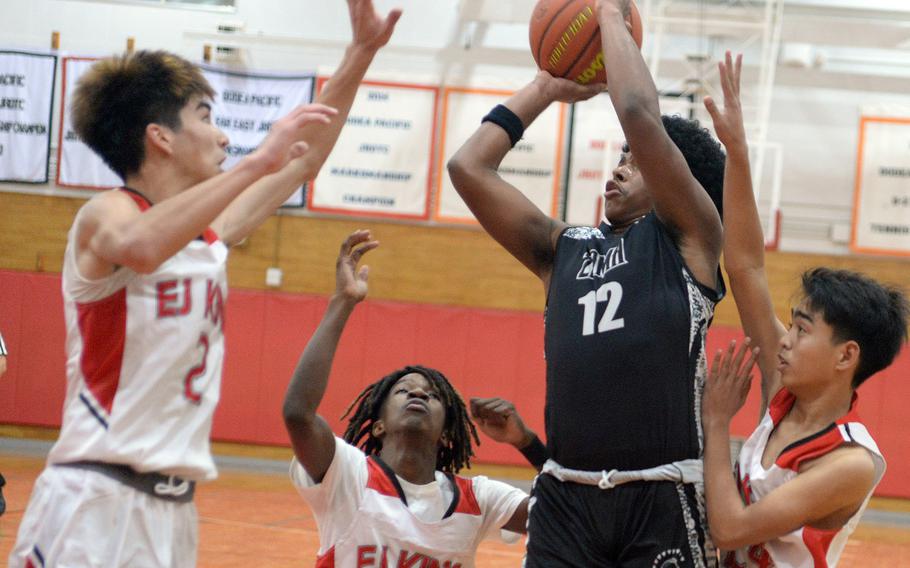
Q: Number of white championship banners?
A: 7